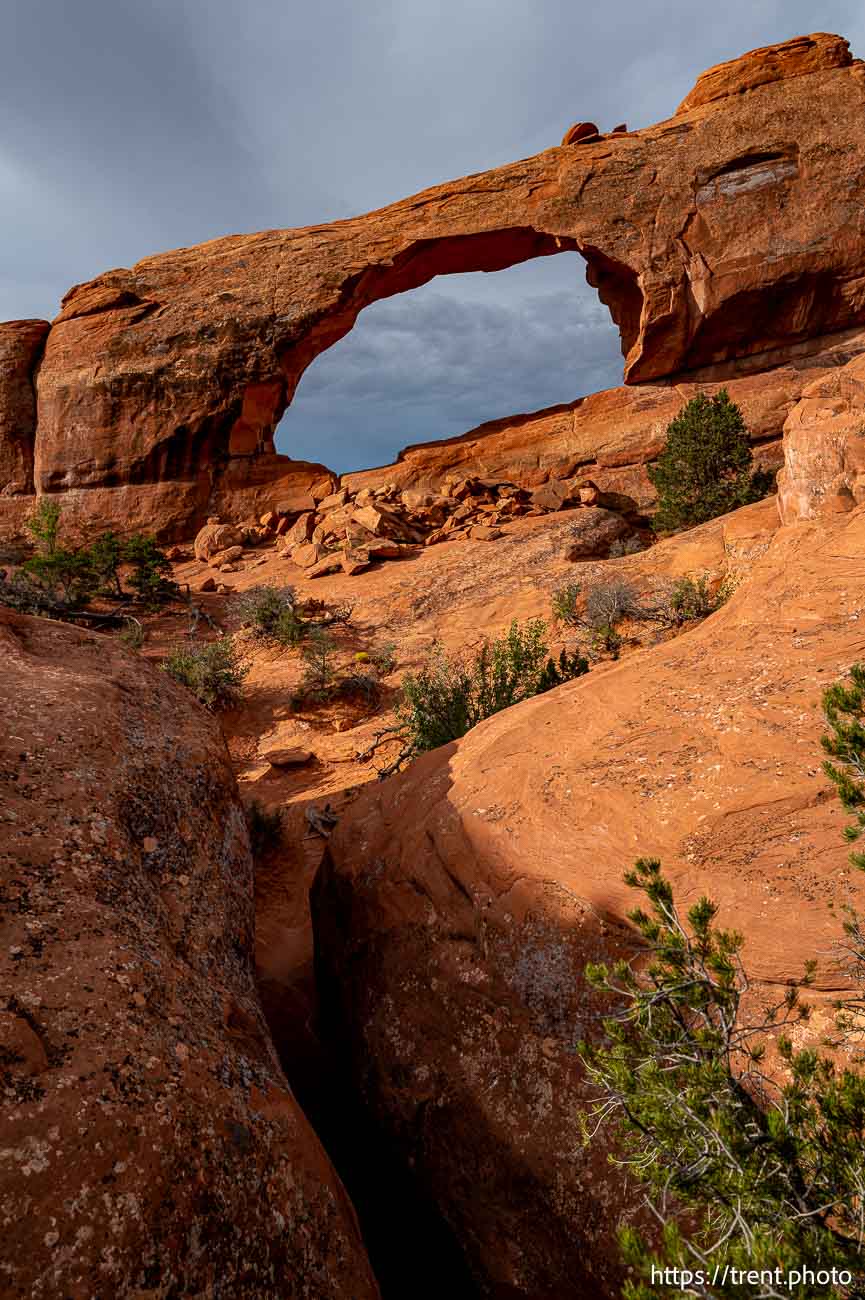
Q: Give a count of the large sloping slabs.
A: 2